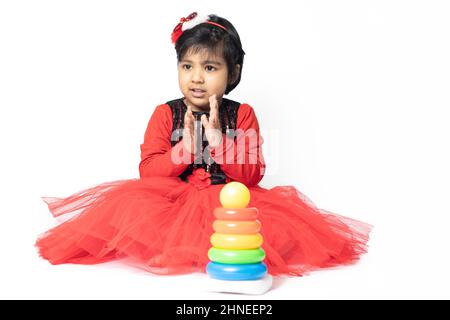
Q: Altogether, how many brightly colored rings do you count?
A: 5